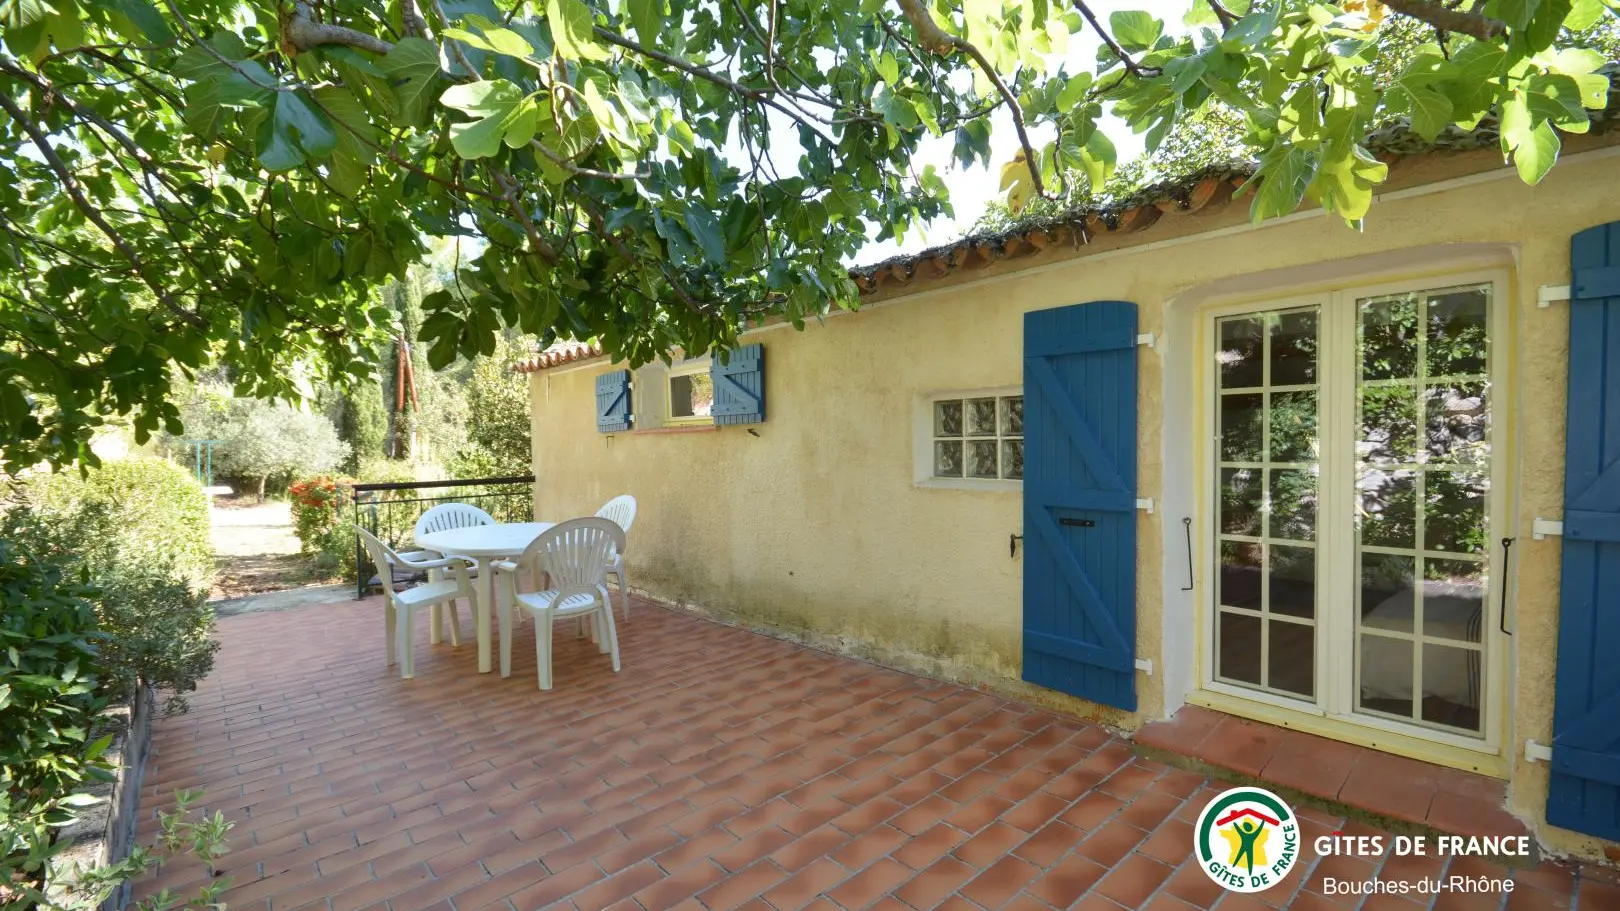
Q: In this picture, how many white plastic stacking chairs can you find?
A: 4